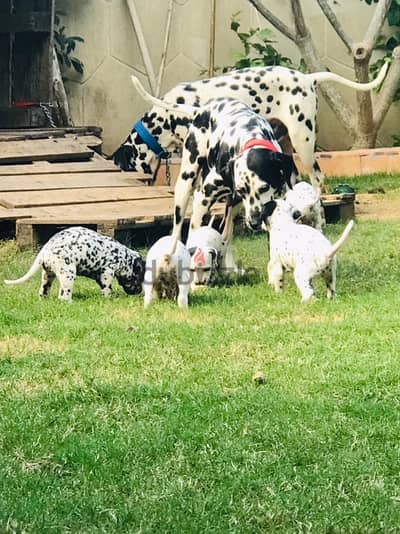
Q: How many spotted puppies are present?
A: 5